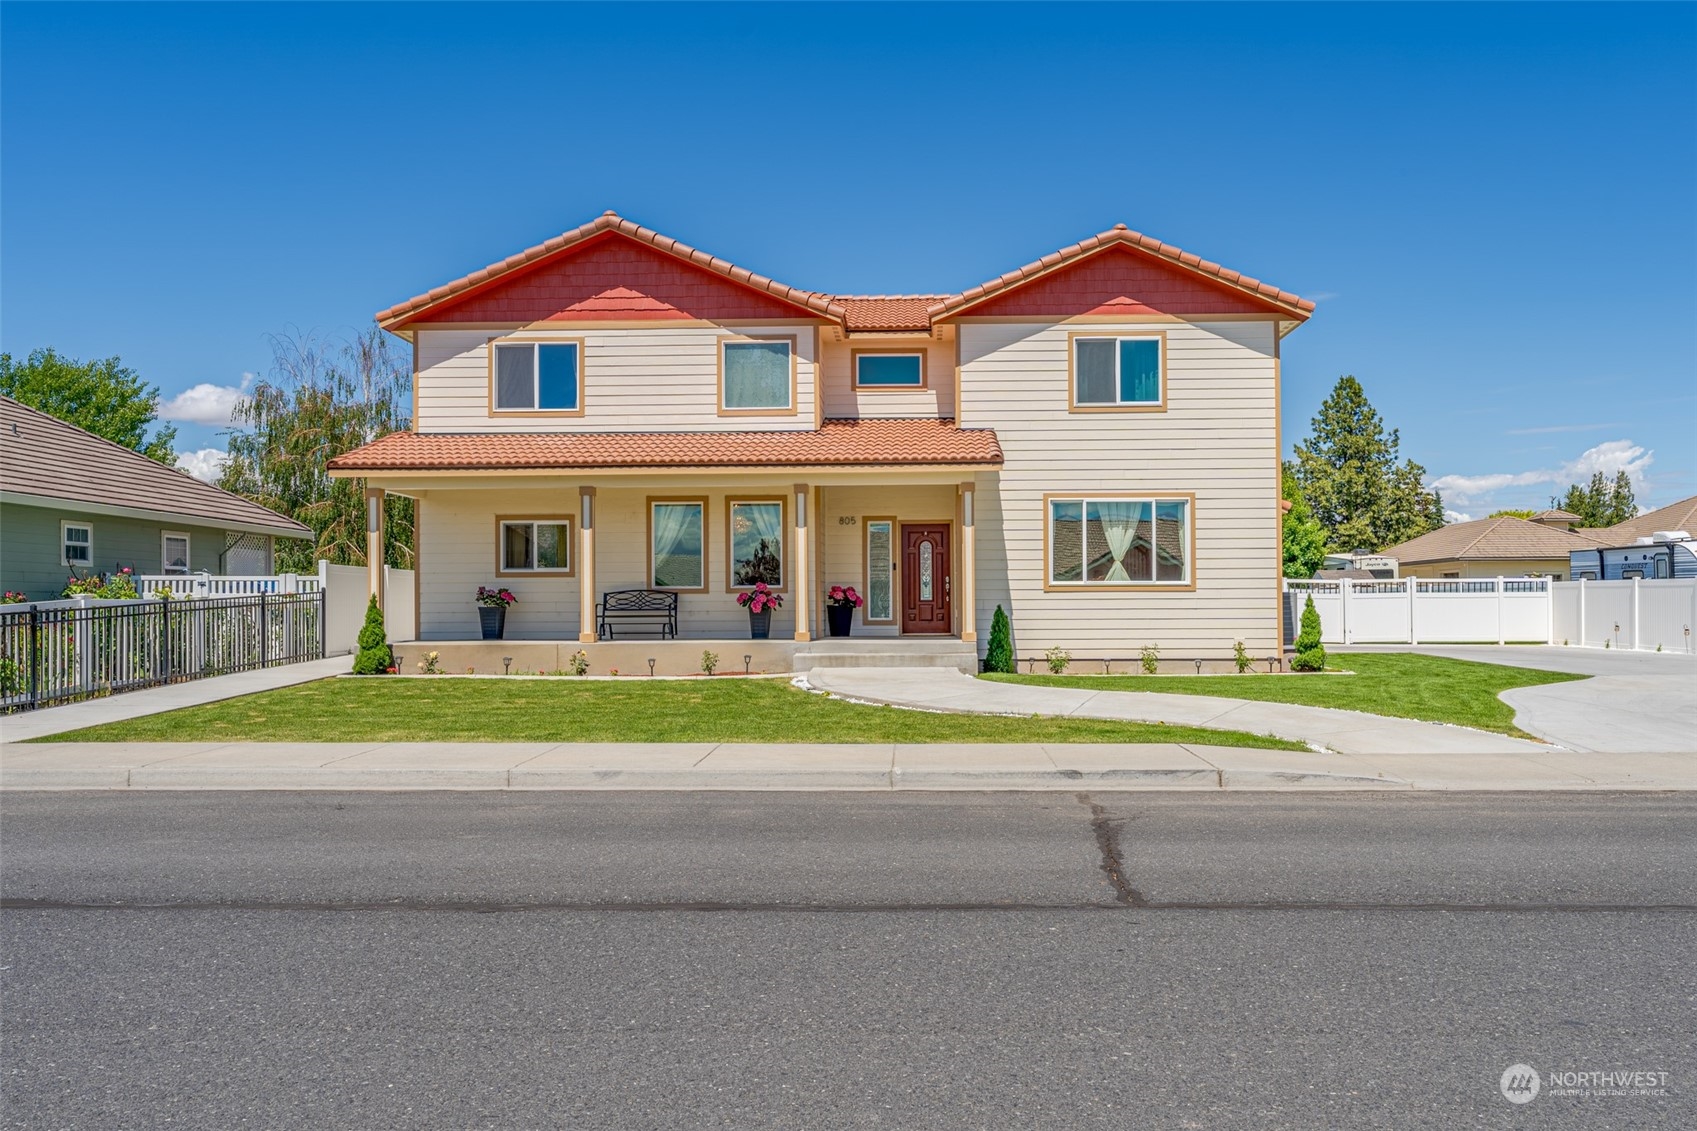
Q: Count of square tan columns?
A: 4